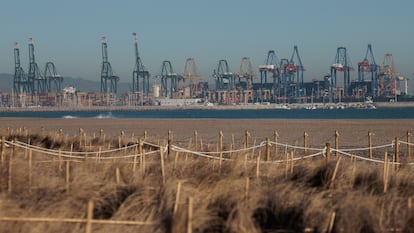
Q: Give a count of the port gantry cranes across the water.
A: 15